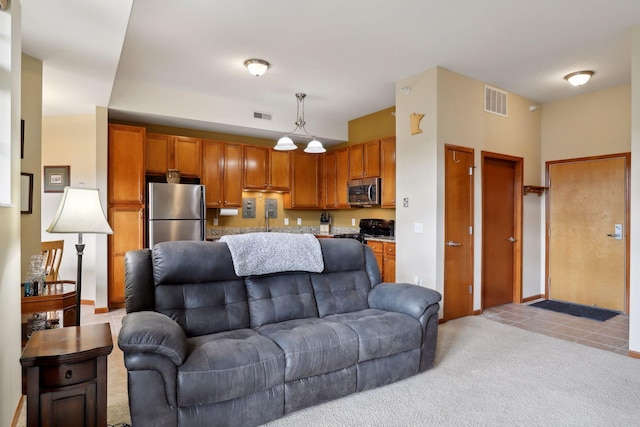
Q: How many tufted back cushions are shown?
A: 3